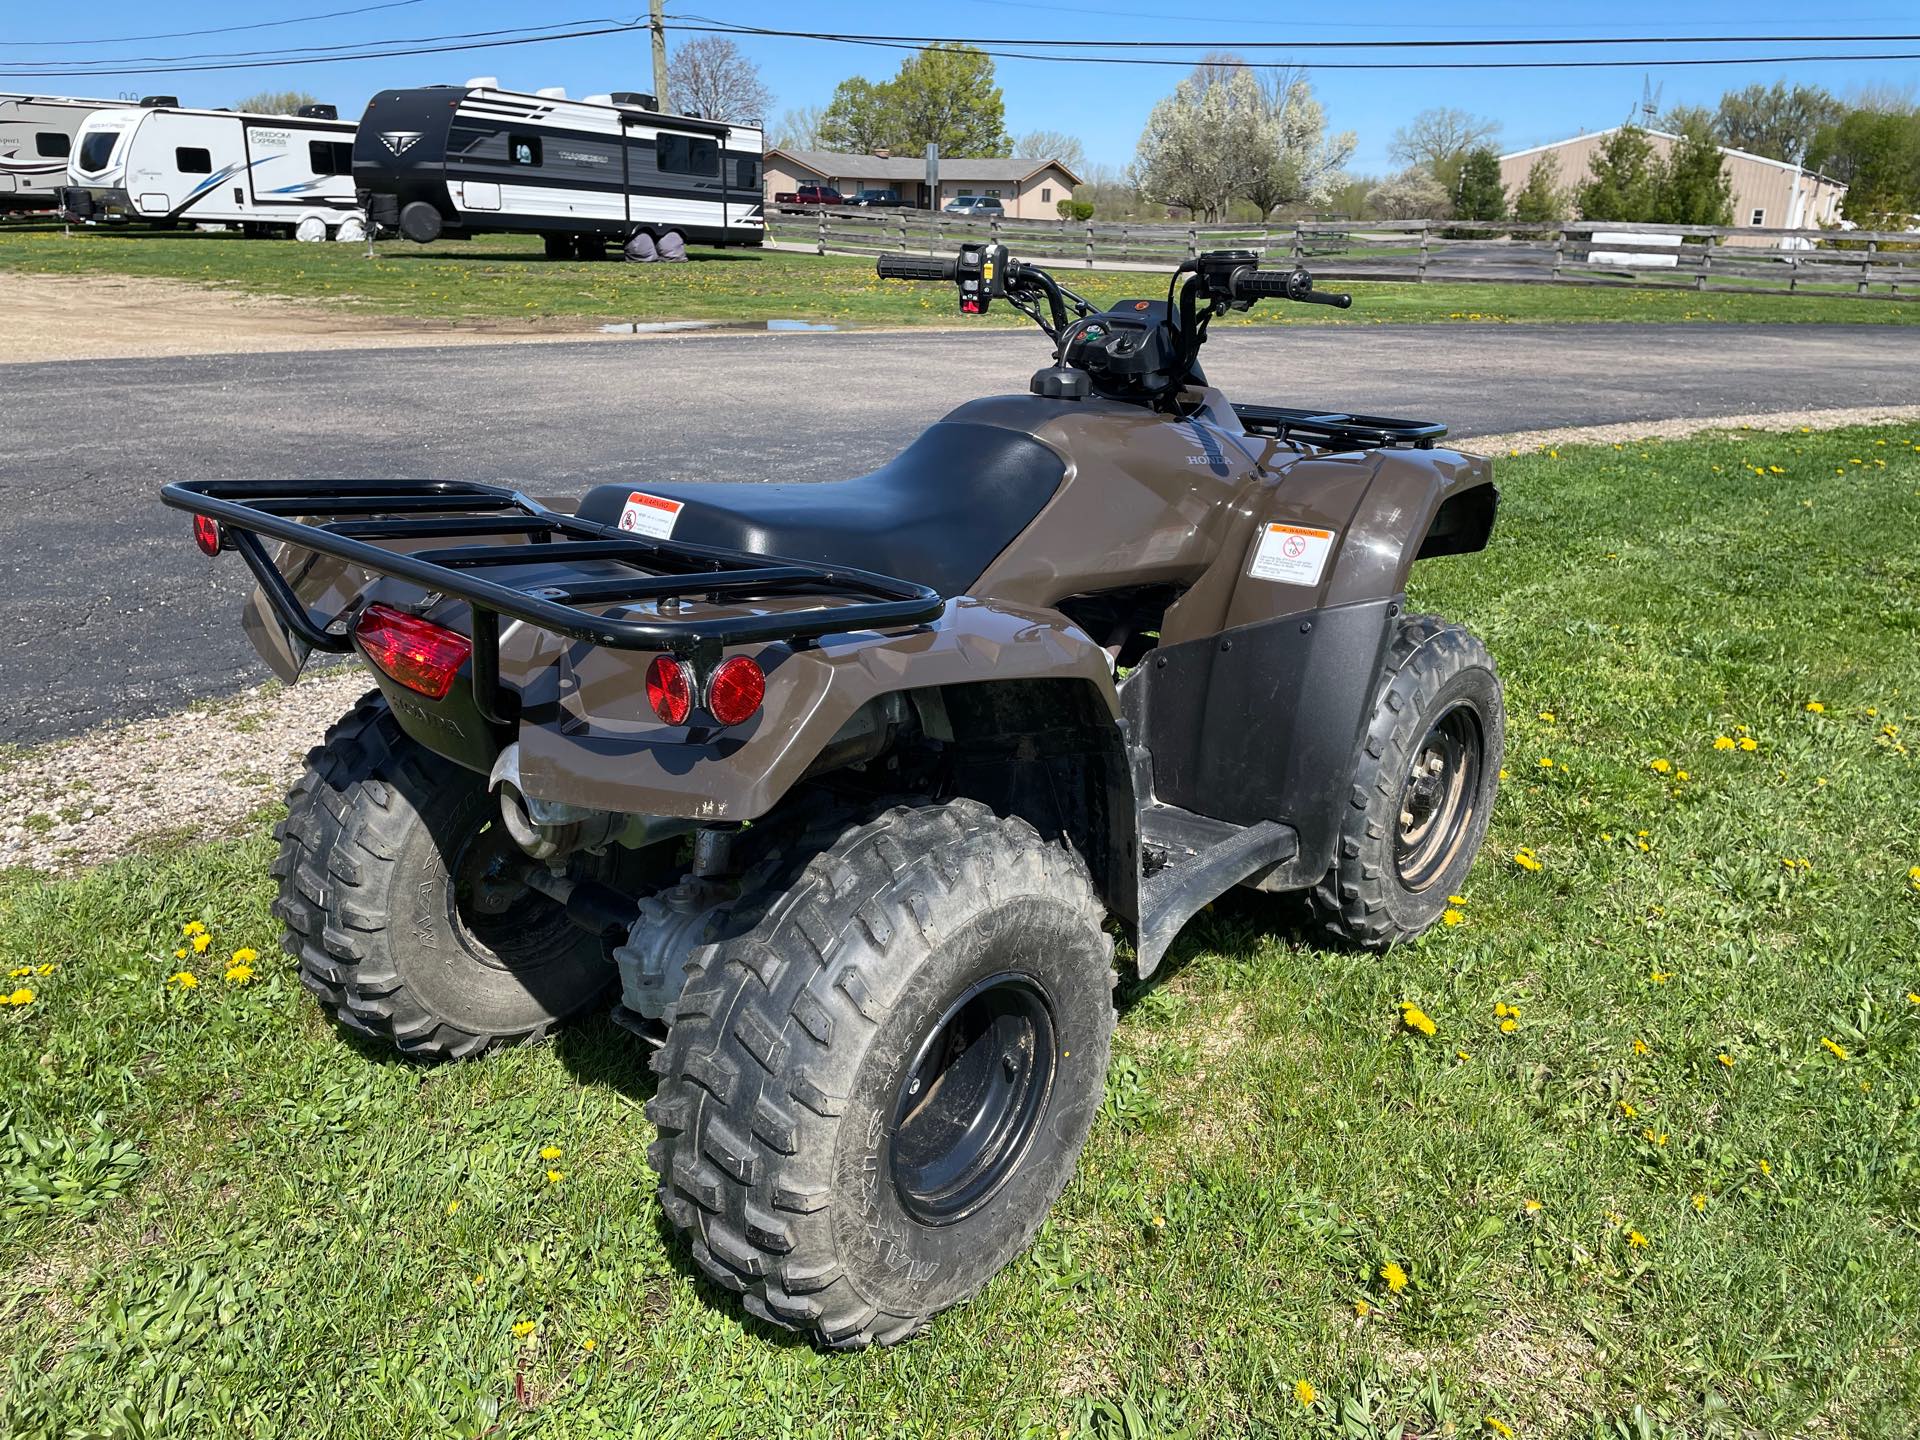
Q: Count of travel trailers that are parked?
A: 3